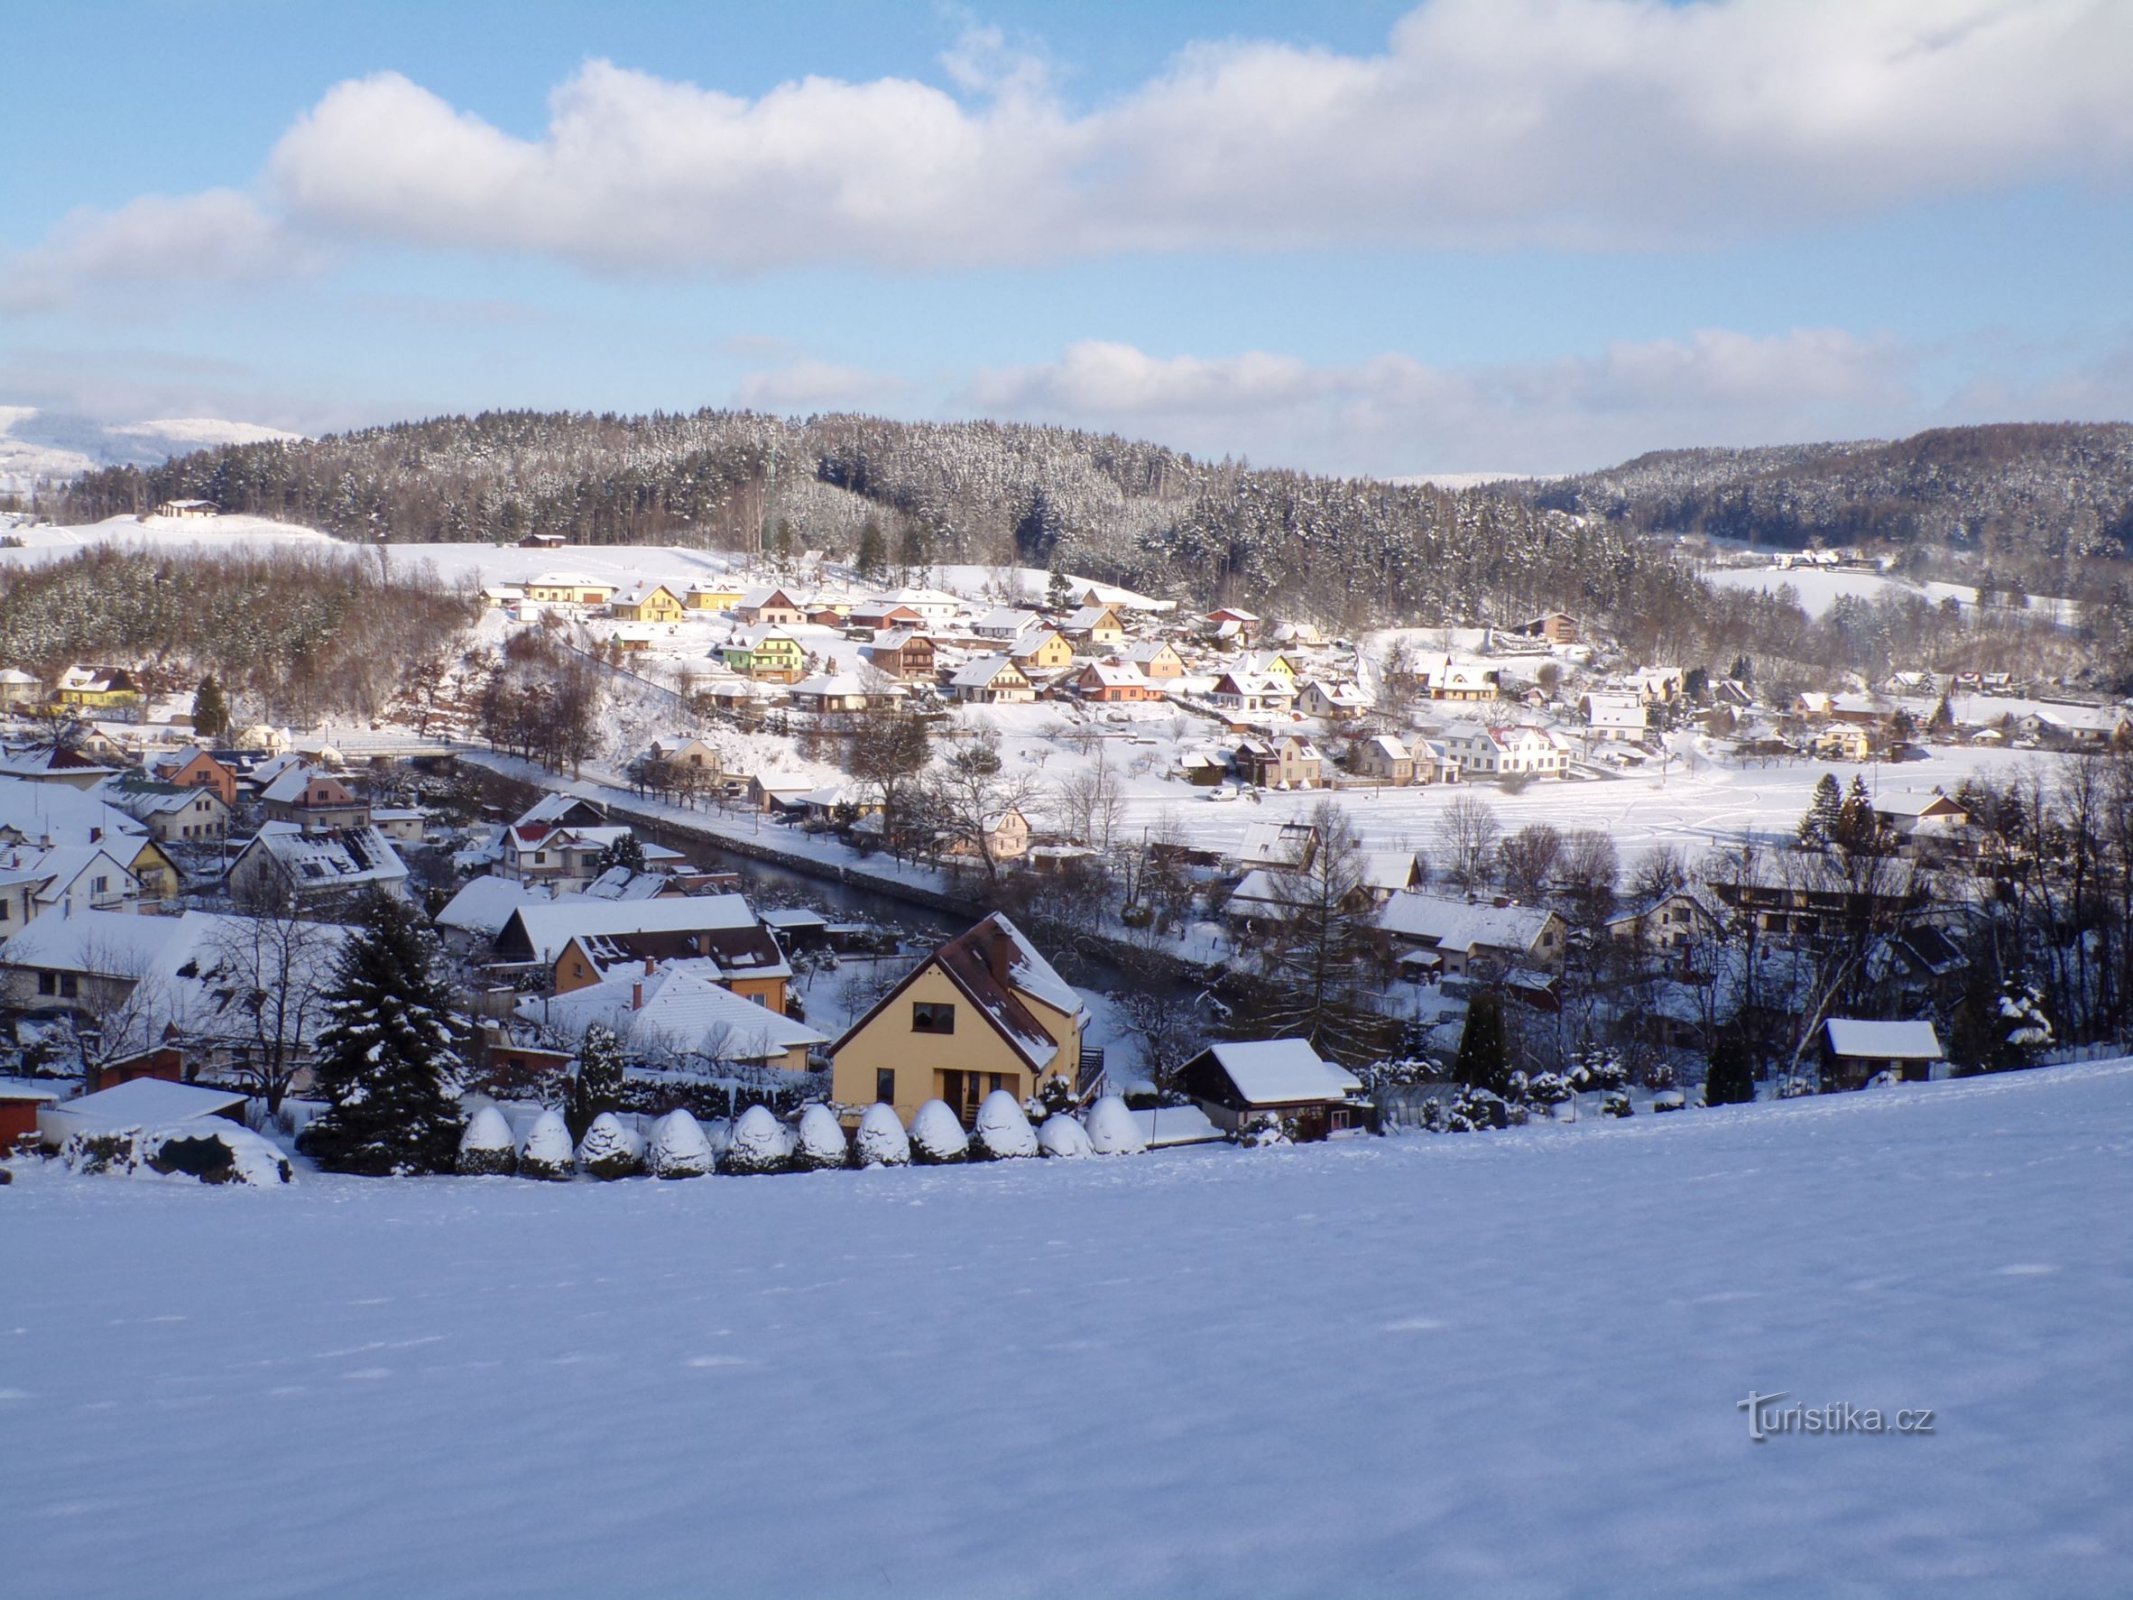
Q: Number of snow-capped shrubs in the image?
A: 11